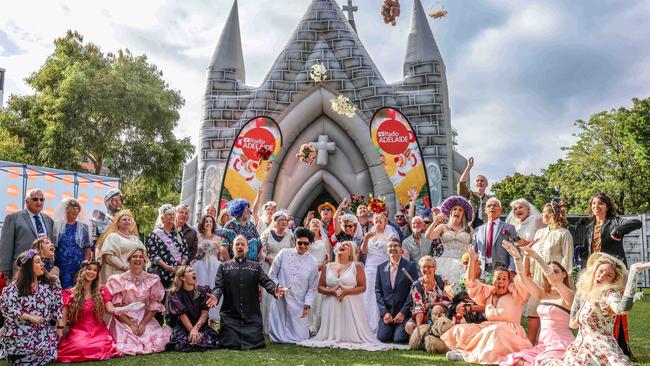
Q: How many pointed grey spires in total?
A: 2